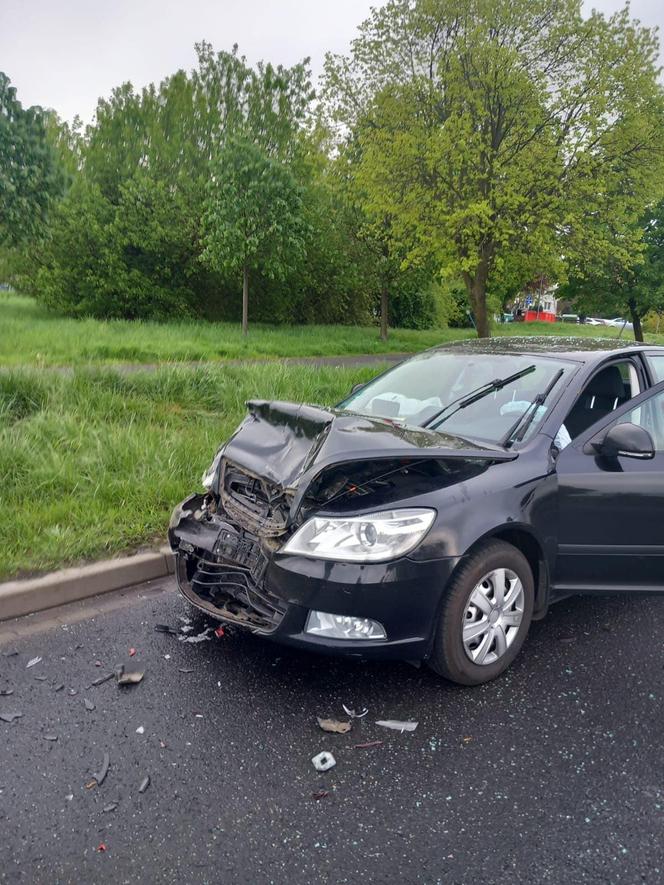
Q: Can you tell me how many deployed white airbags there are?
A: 2